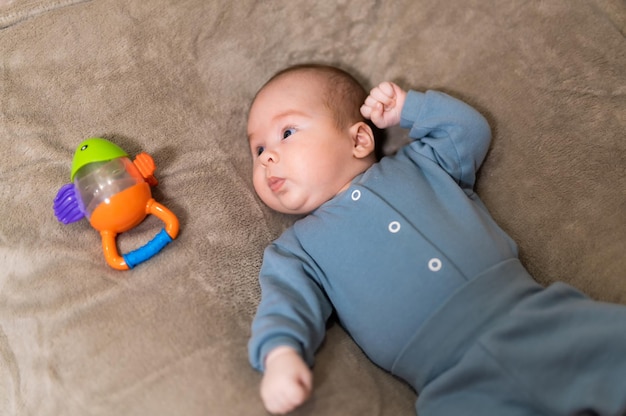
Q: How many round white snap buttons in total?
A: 3